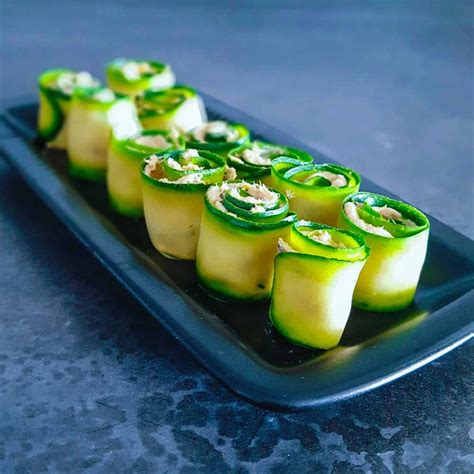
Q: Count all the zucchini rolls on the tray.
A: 12